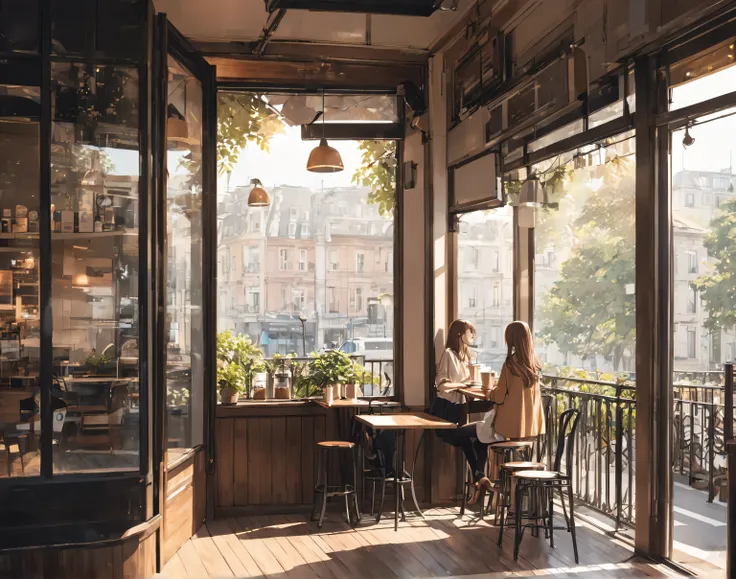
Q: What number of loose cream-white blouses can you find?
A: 1